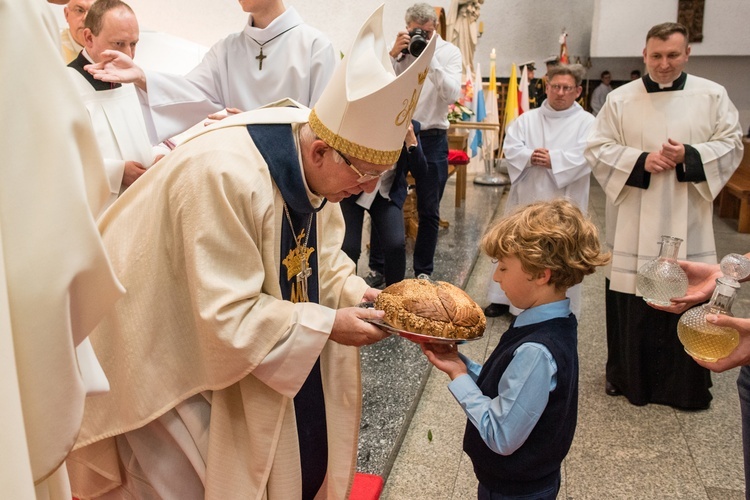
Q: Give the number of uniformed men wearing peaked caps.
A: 2